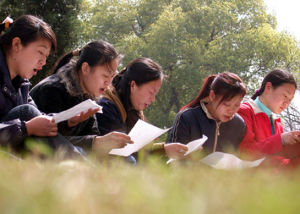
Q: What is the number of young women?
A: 5